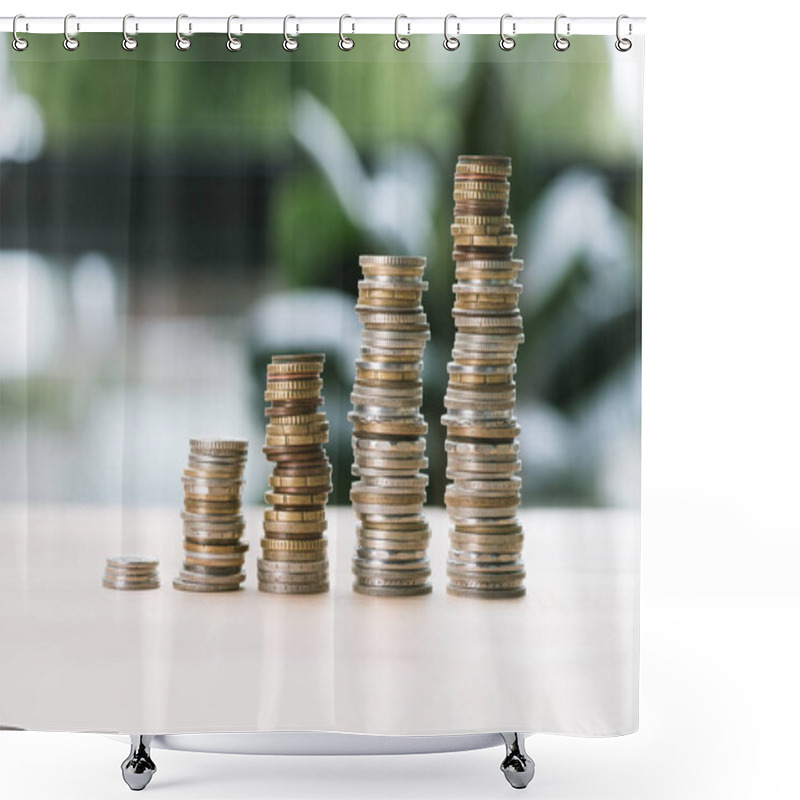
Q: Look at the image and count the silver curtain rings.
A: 12